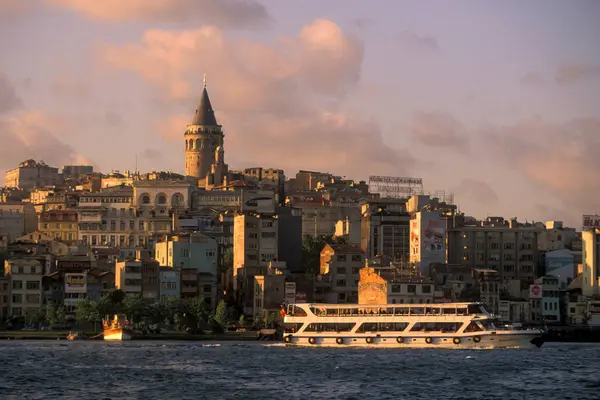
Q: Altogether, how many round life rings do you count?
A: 8